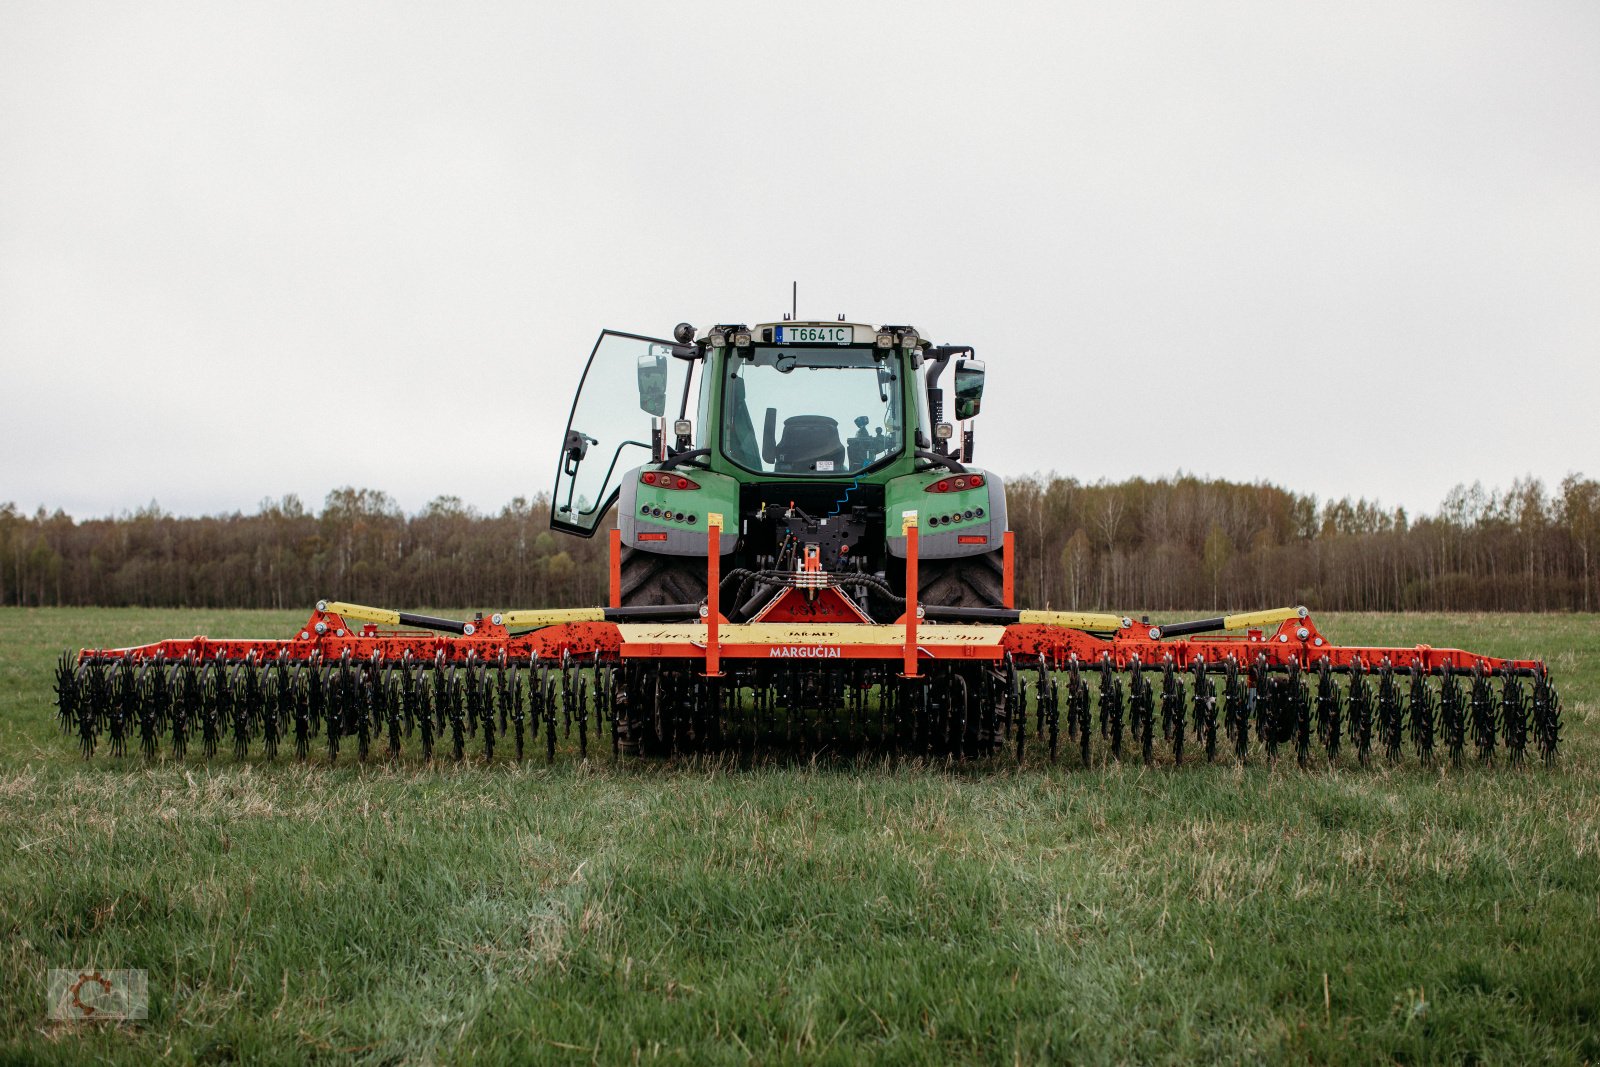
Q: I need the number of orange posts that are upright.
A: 4